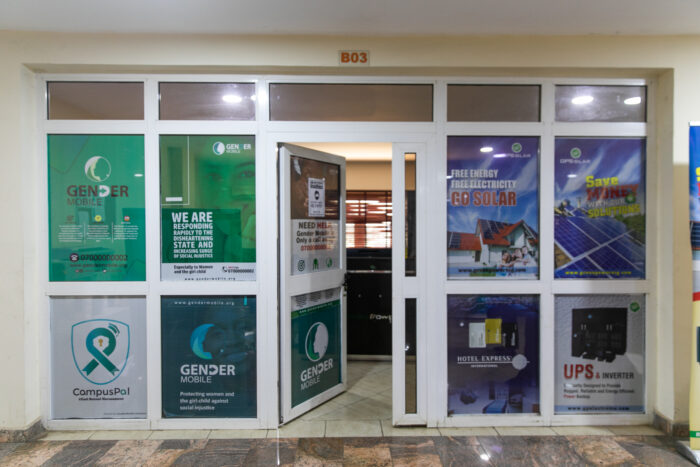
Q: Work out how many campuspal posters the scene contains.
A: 1